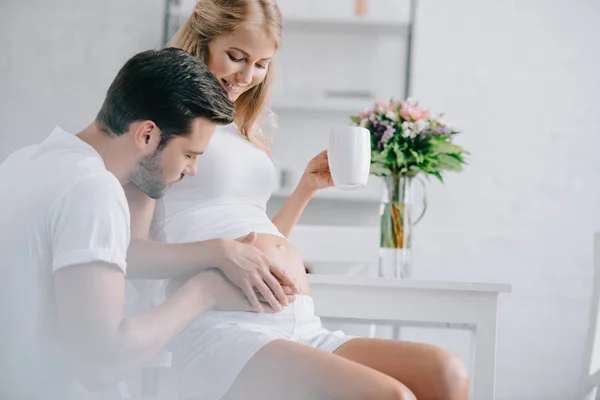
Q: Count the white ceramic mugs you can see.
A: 1